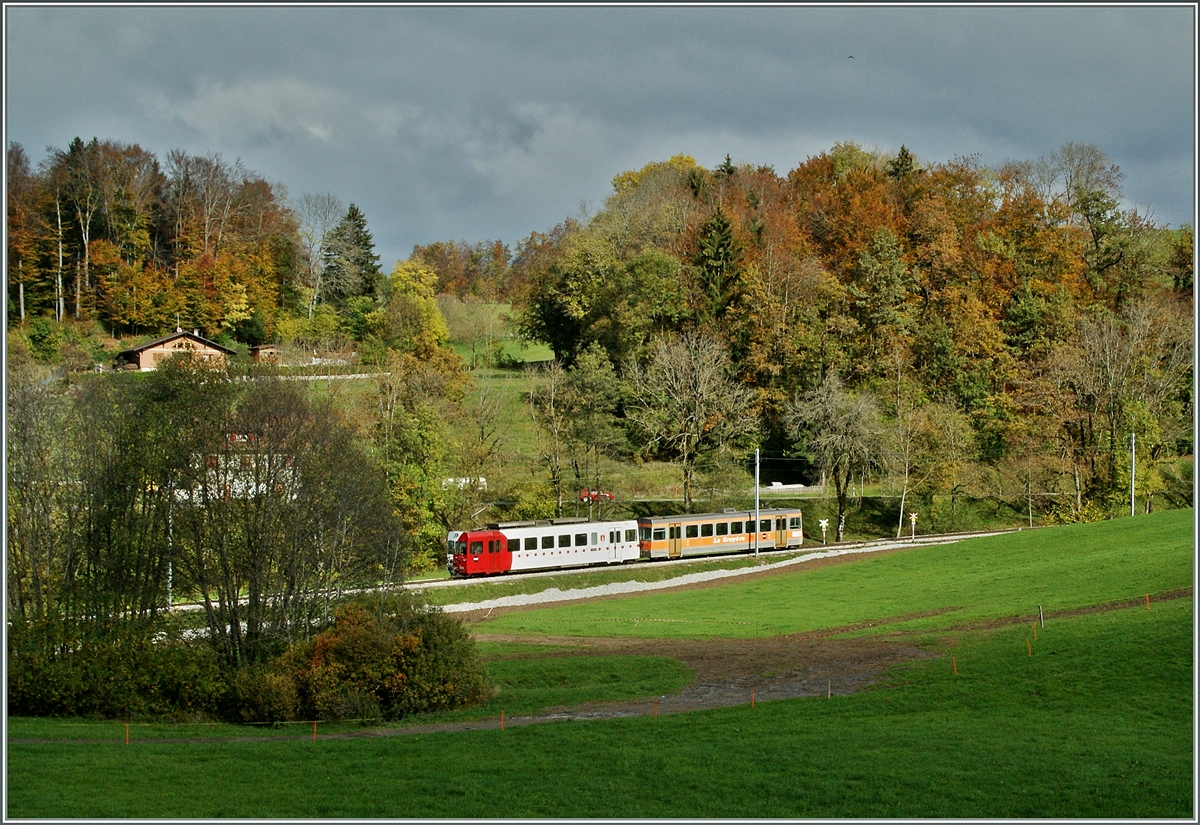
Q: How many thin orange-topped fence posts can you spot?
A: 9